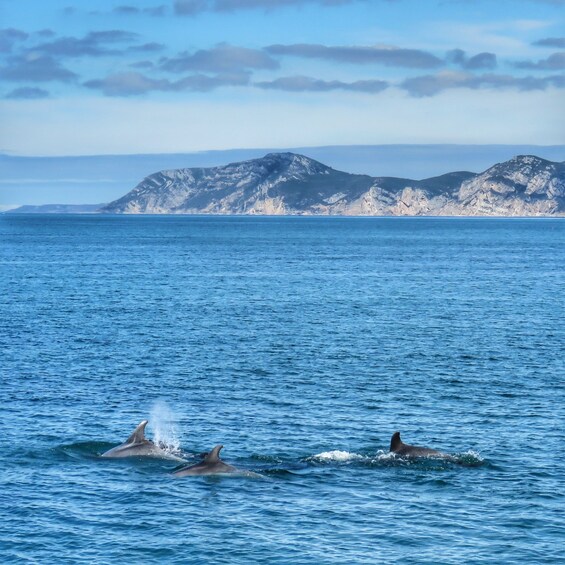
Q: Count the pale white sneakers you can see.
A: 0